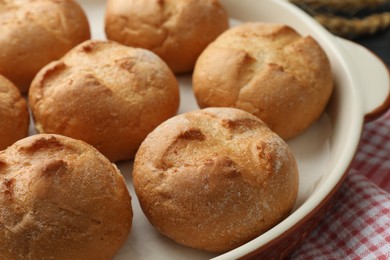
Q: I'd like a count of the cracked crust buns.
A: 7